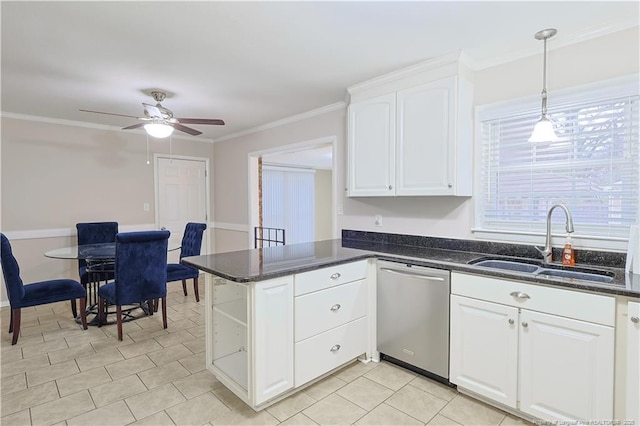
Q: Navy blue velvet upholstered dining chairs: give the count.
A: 4